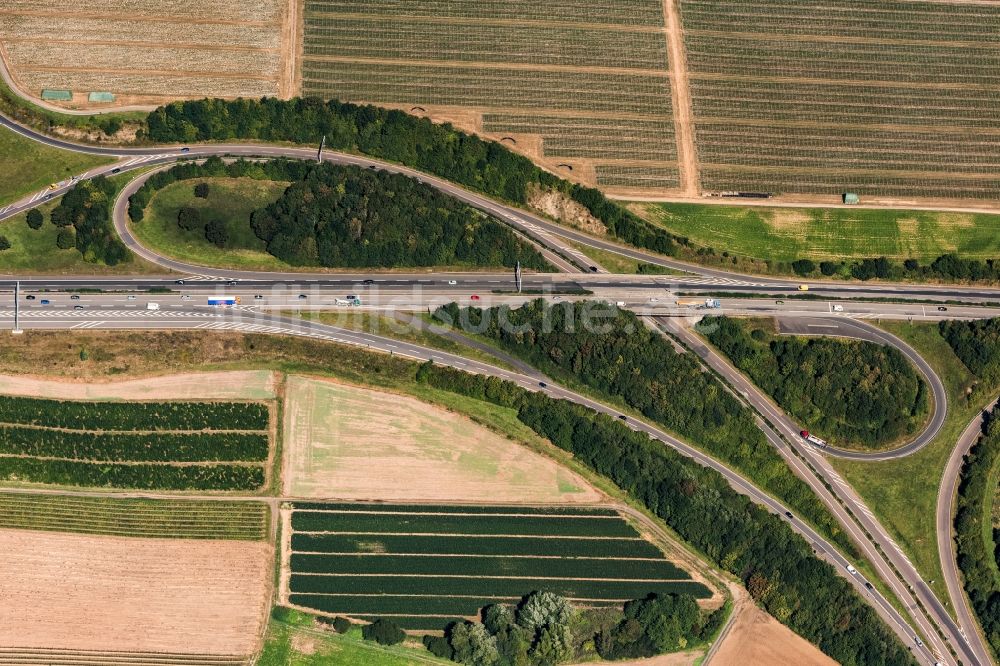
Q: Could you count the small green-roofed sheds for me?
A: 3